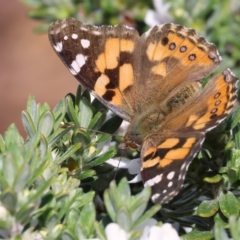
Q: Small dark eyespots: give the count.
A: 8